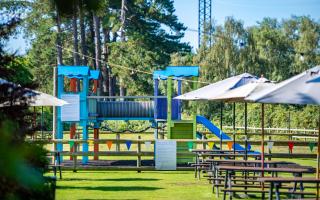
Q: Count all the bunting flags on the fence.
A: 12